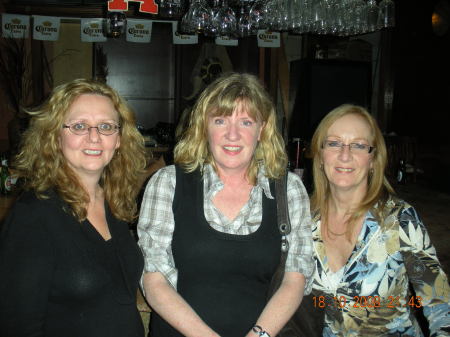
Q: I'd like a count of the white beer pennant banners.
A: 7